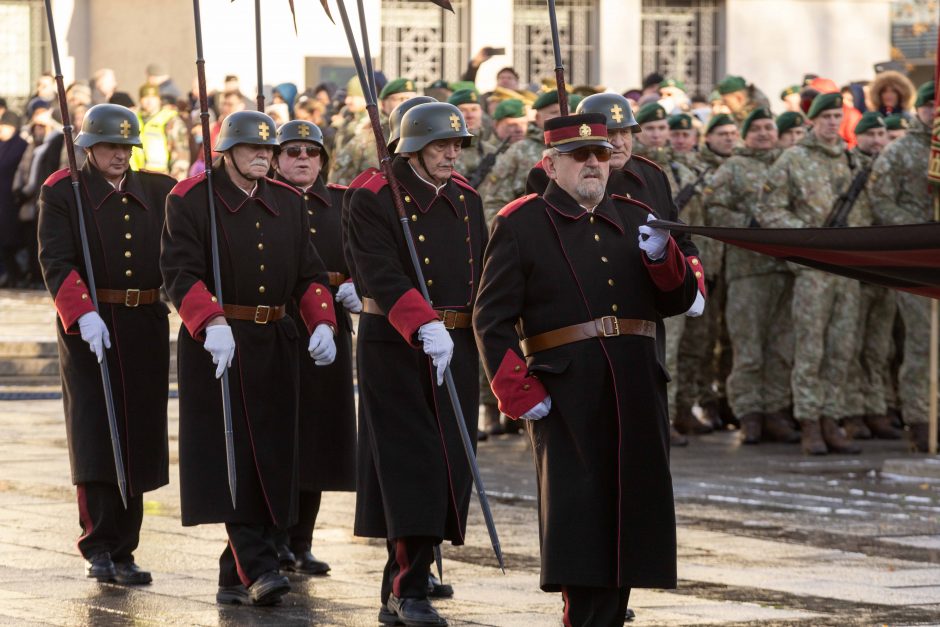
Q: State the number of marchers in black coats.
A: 7